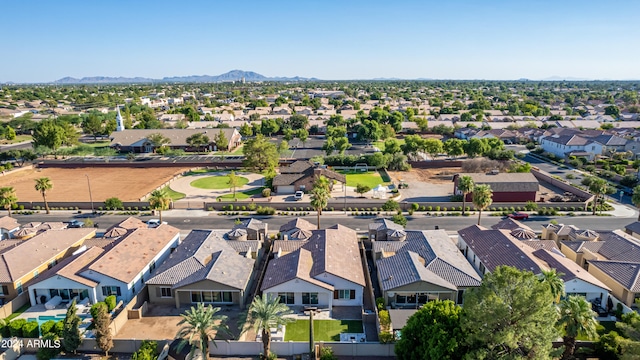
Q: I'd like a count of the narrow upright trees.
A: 2